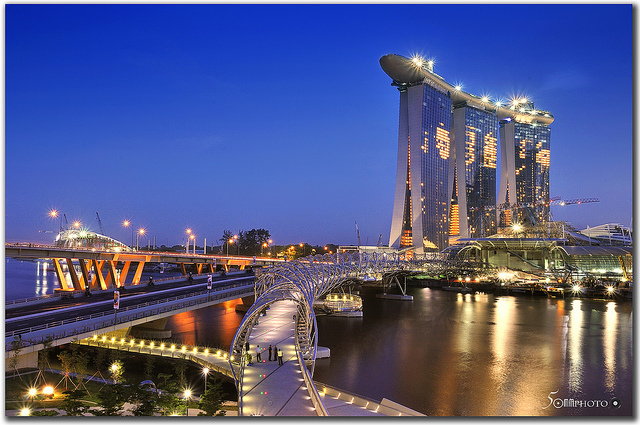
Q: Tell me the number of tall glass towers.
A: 3